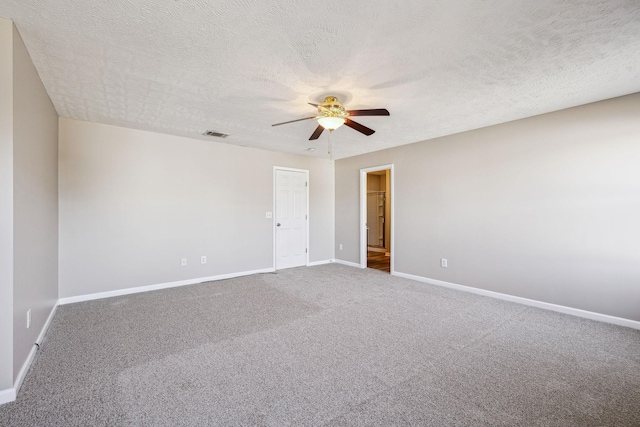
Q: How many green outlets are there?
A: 0